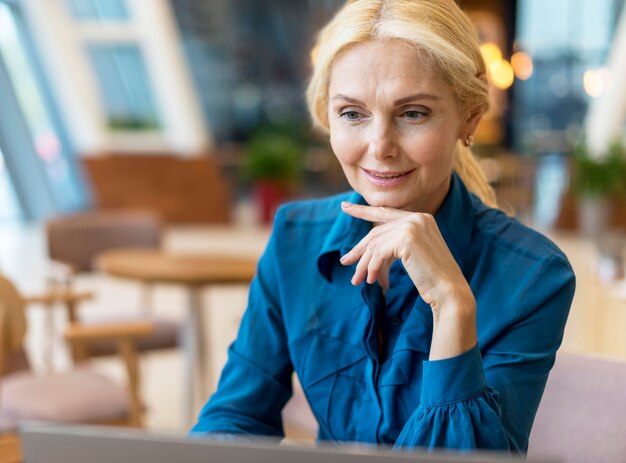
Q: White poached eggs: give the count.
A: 0